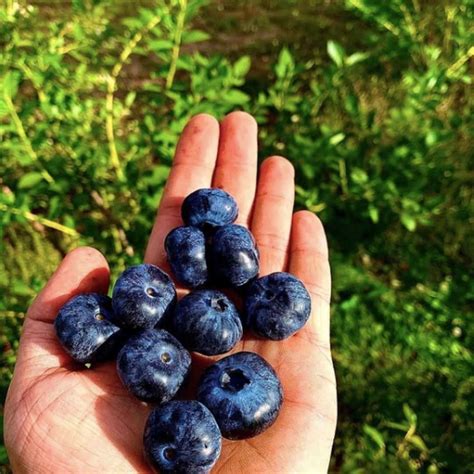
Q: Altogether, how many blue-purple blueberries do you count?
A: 10